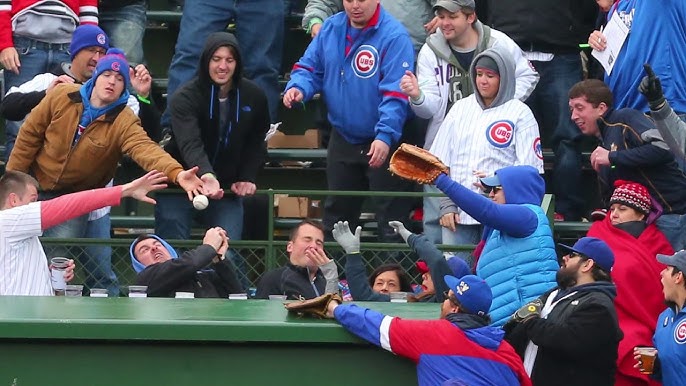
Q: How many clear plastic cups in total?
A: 9